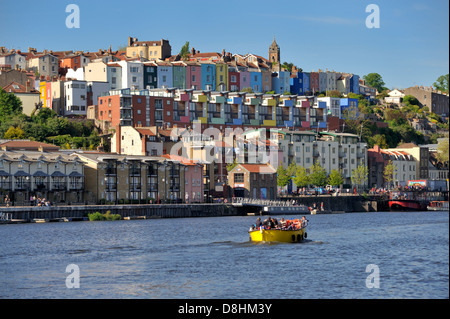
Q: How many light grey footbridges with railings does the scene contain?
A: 1